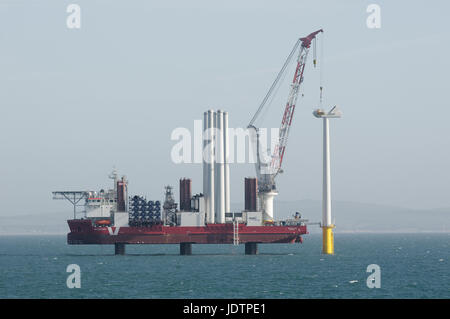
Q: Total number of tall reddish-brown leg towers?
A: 3